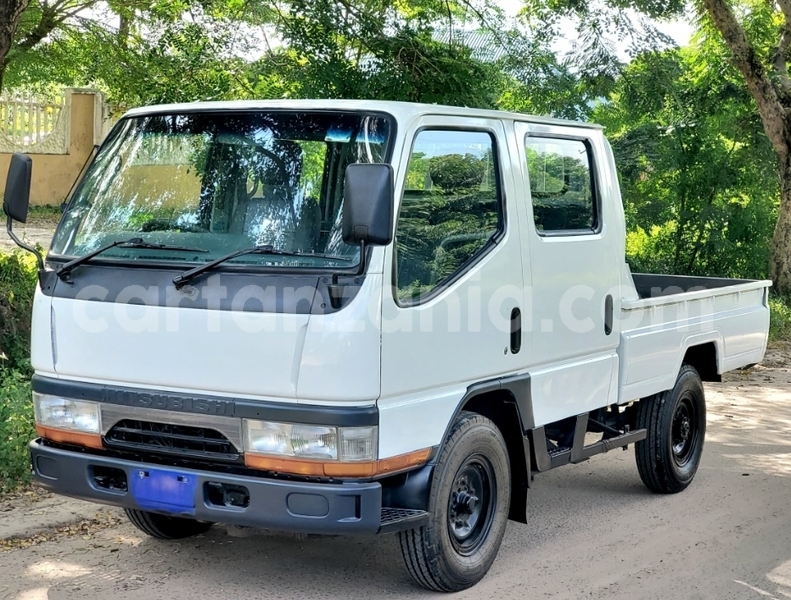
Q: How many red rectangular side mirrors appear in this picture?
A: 0